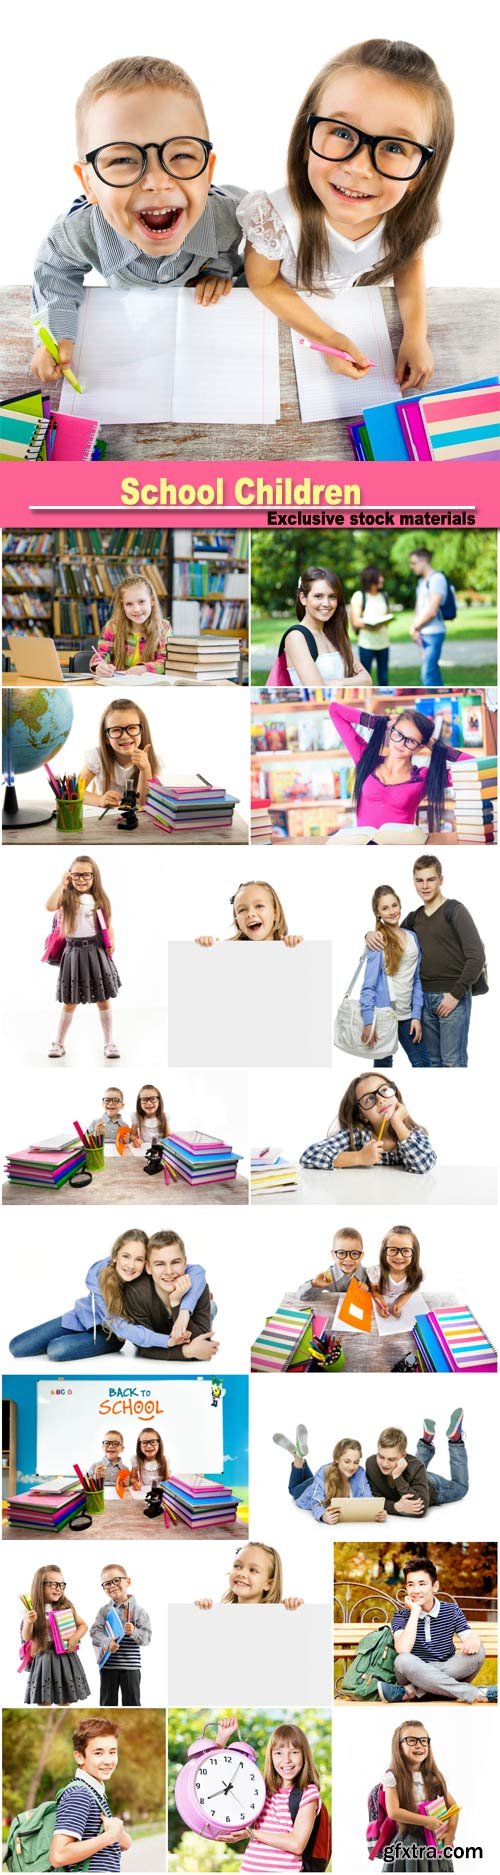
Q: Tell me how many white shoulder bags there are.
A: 1